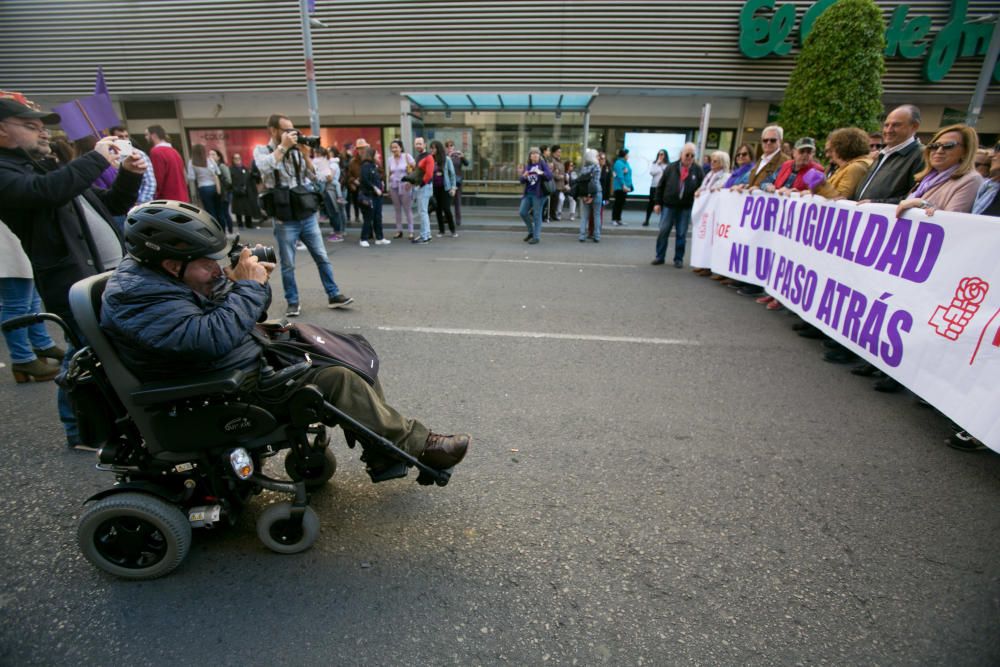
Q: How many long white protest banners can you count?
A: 1